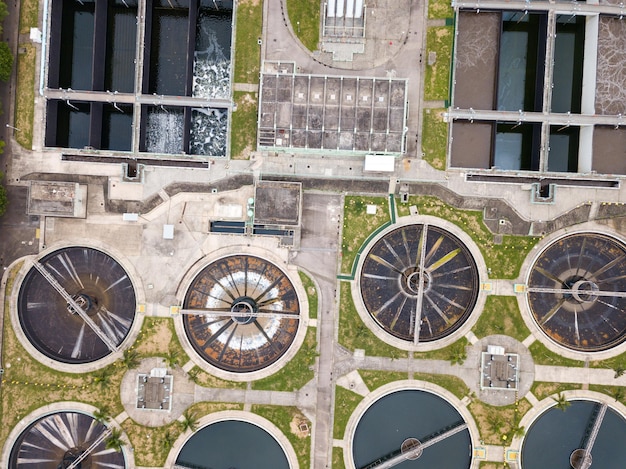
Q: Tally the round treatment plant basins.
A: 8